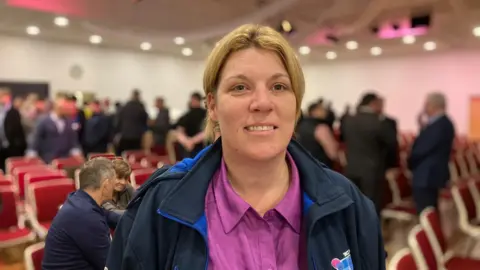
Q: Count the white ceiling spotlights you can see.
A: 13